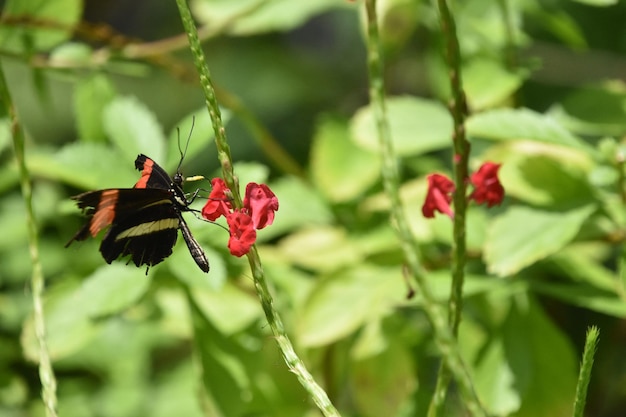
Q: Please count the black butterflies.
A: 1